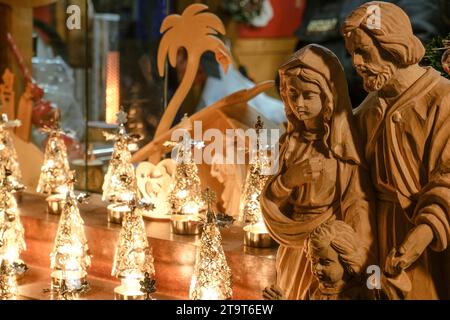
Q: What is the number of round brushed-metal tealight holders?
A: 6